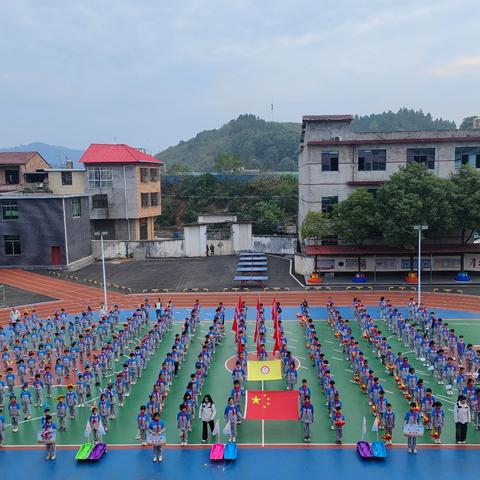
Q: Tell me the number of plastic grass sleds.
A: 6